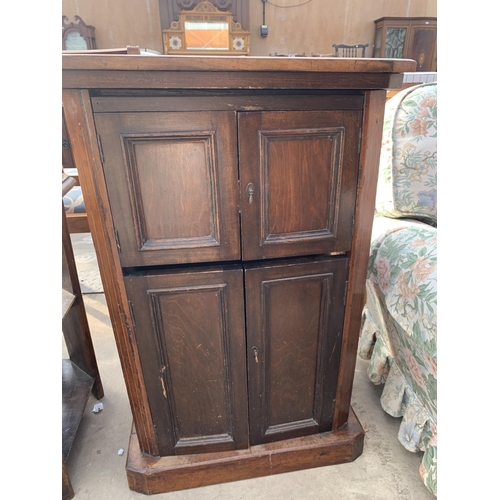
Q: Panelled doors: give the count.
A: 4